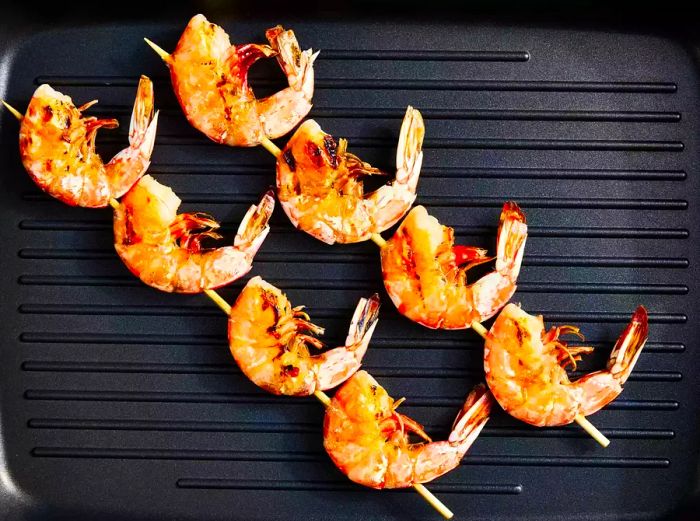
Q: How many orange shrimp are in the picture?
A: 8